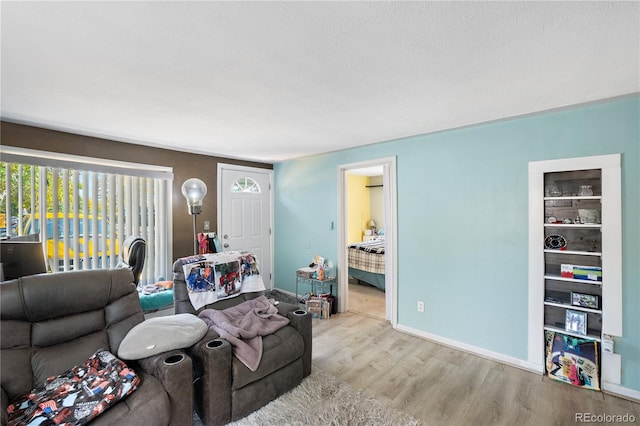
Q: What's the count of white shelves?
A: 6